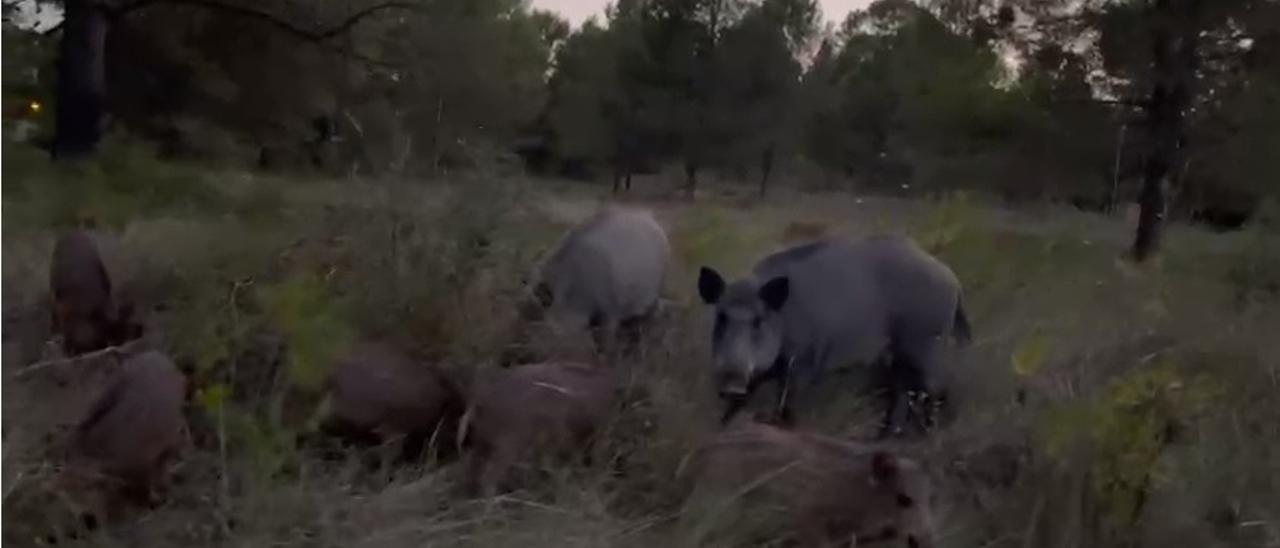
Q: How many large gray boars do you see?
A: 2